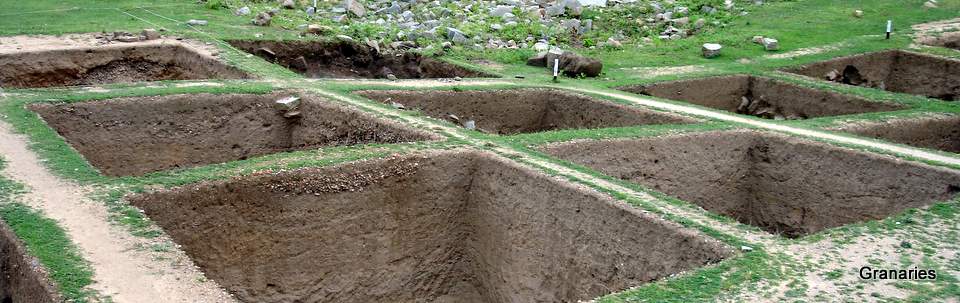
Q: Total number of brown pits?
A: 11